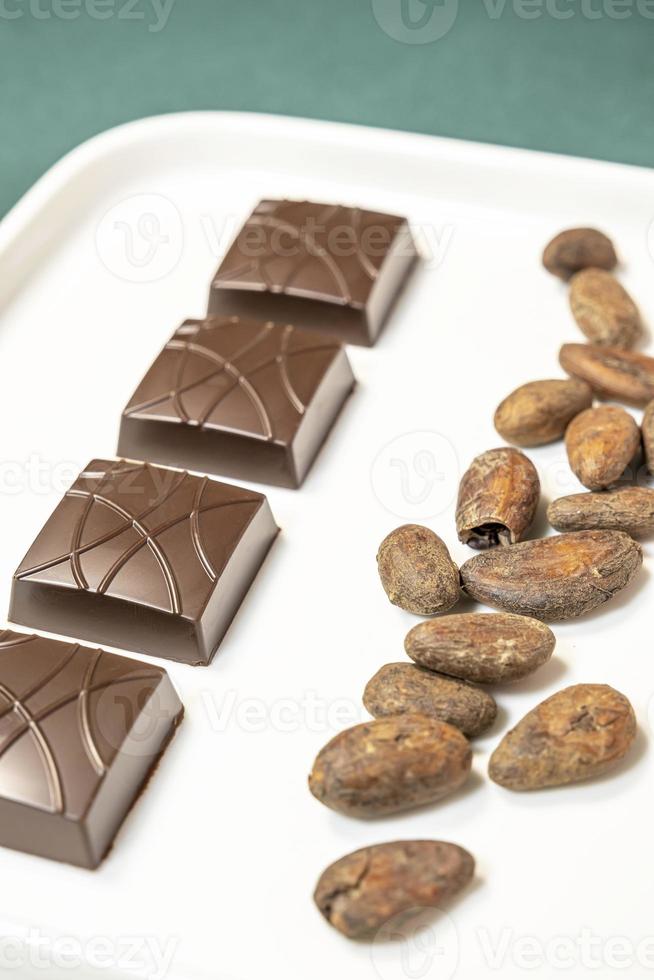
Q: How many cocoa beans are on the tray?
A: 15